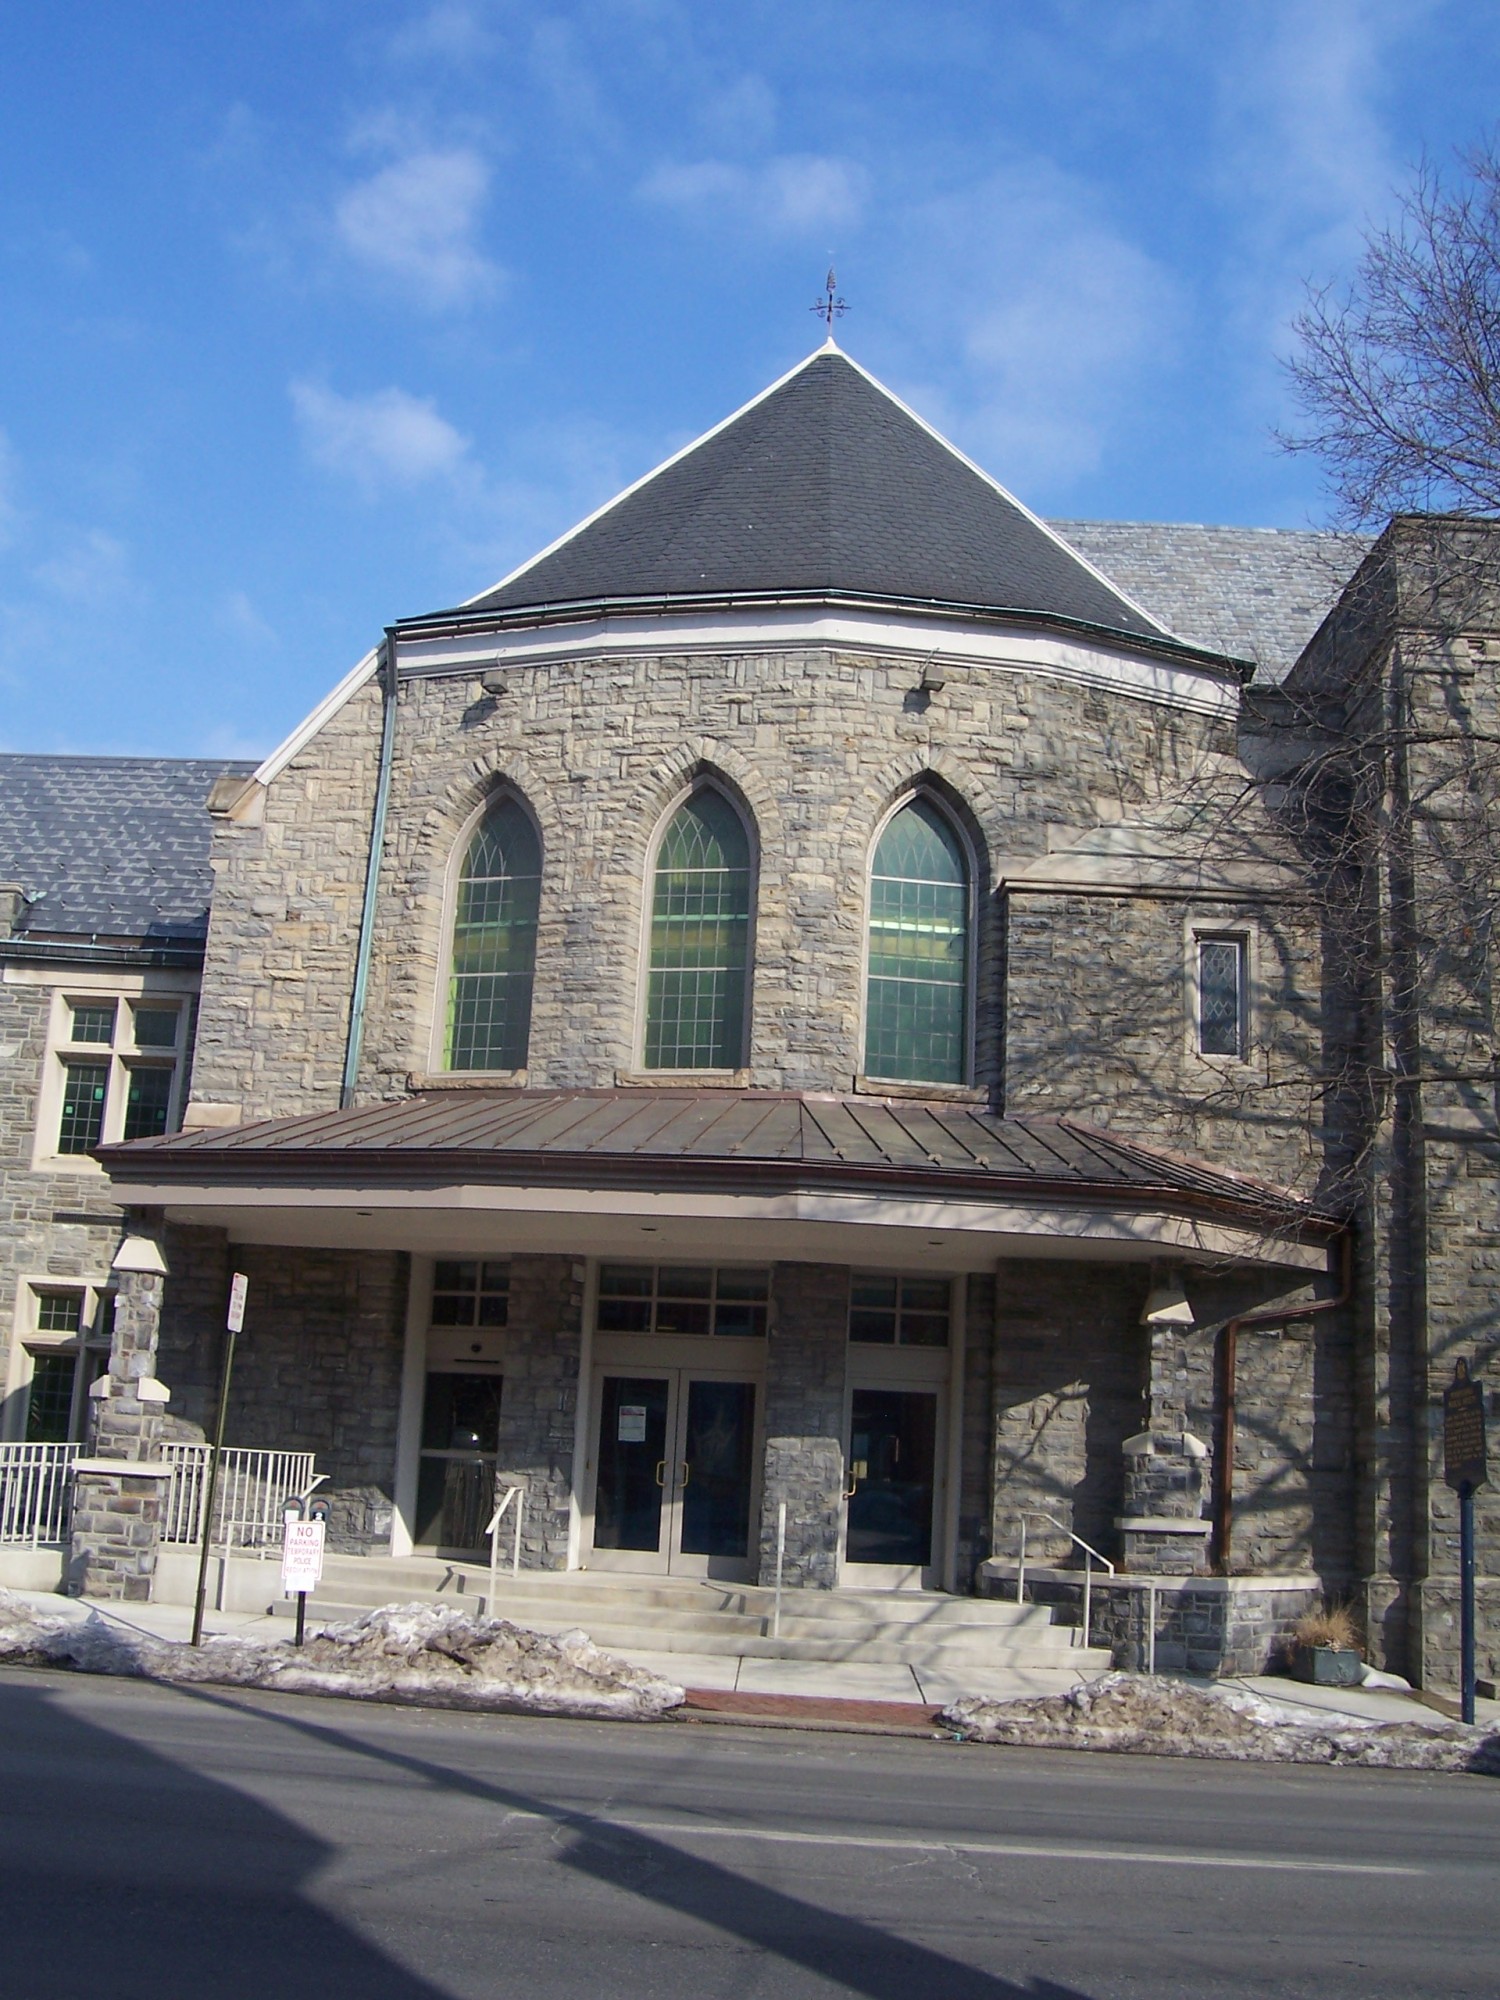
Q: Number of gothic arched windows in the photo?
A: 3